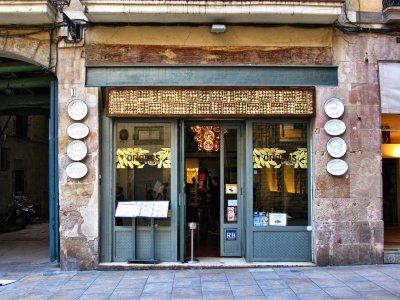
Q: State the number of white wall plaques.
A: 8